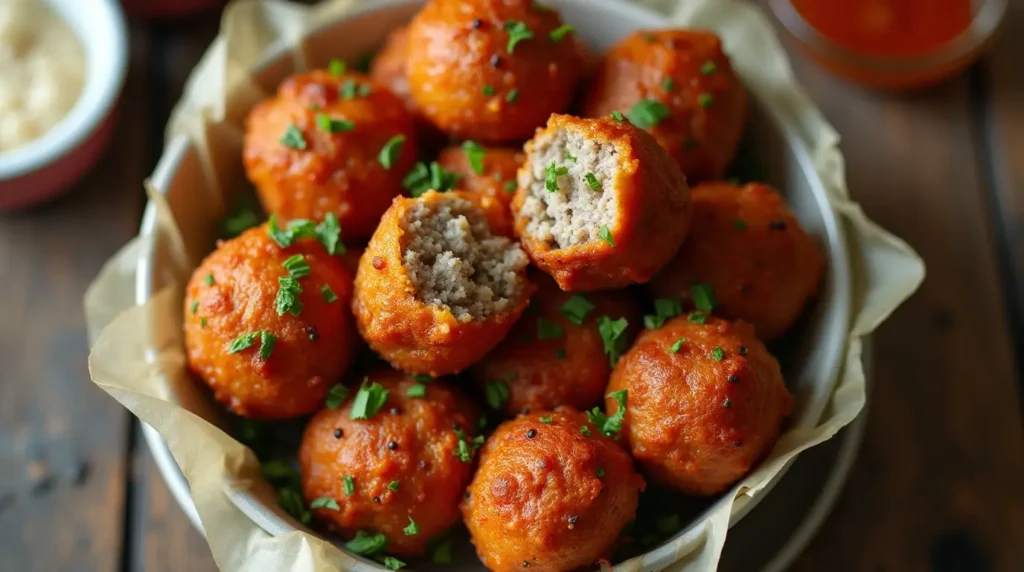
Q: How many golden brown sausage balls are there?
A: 13